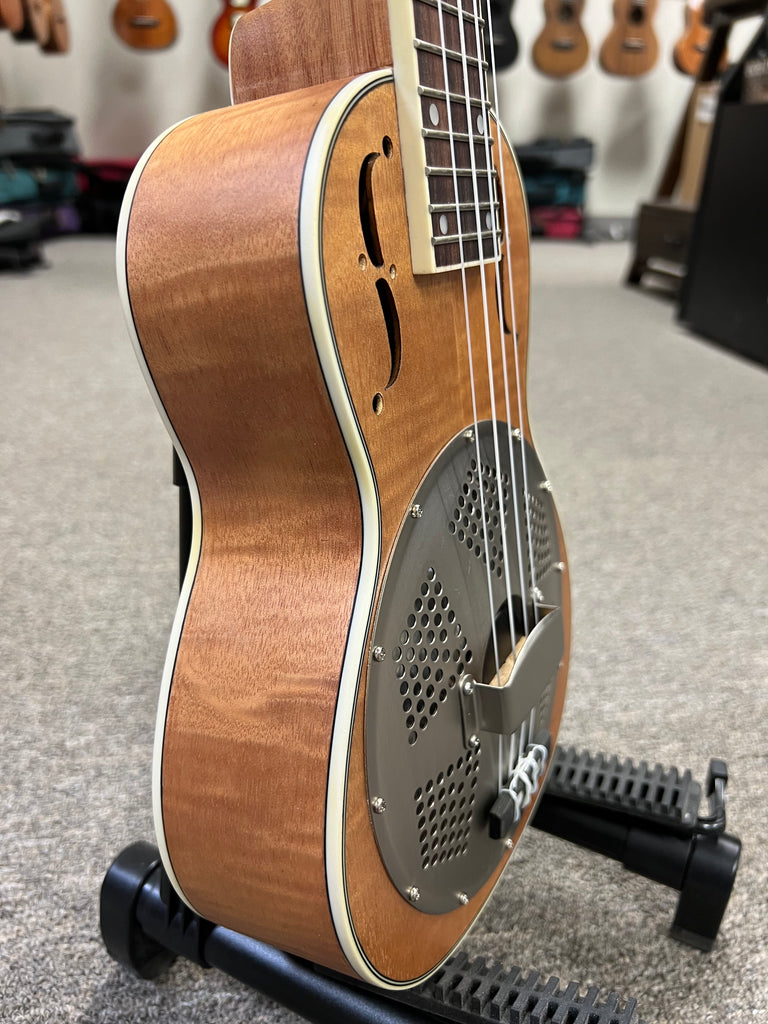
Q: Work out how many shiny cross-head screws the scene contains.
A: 13